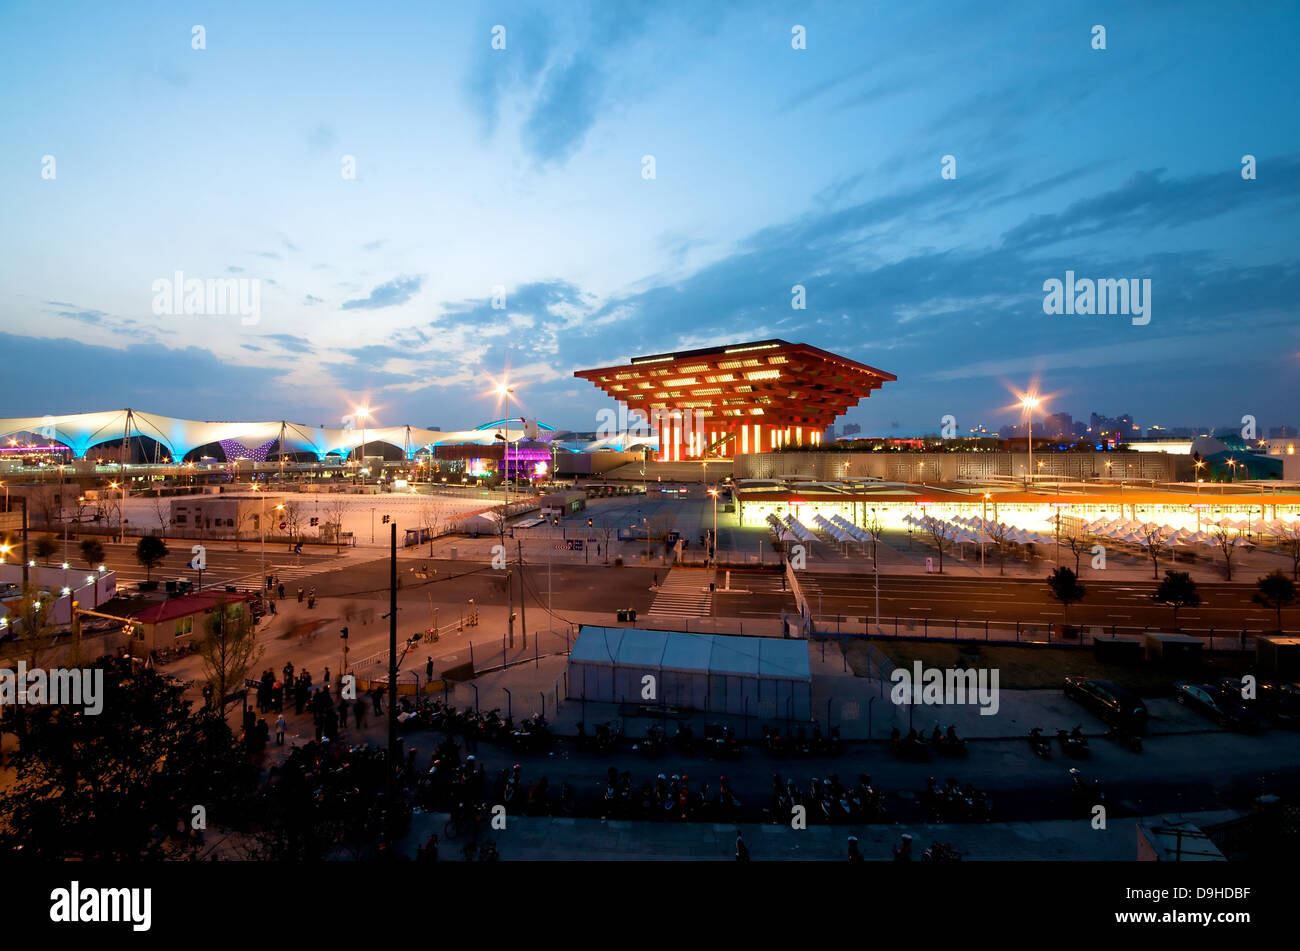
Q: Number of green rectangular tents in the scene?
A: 0